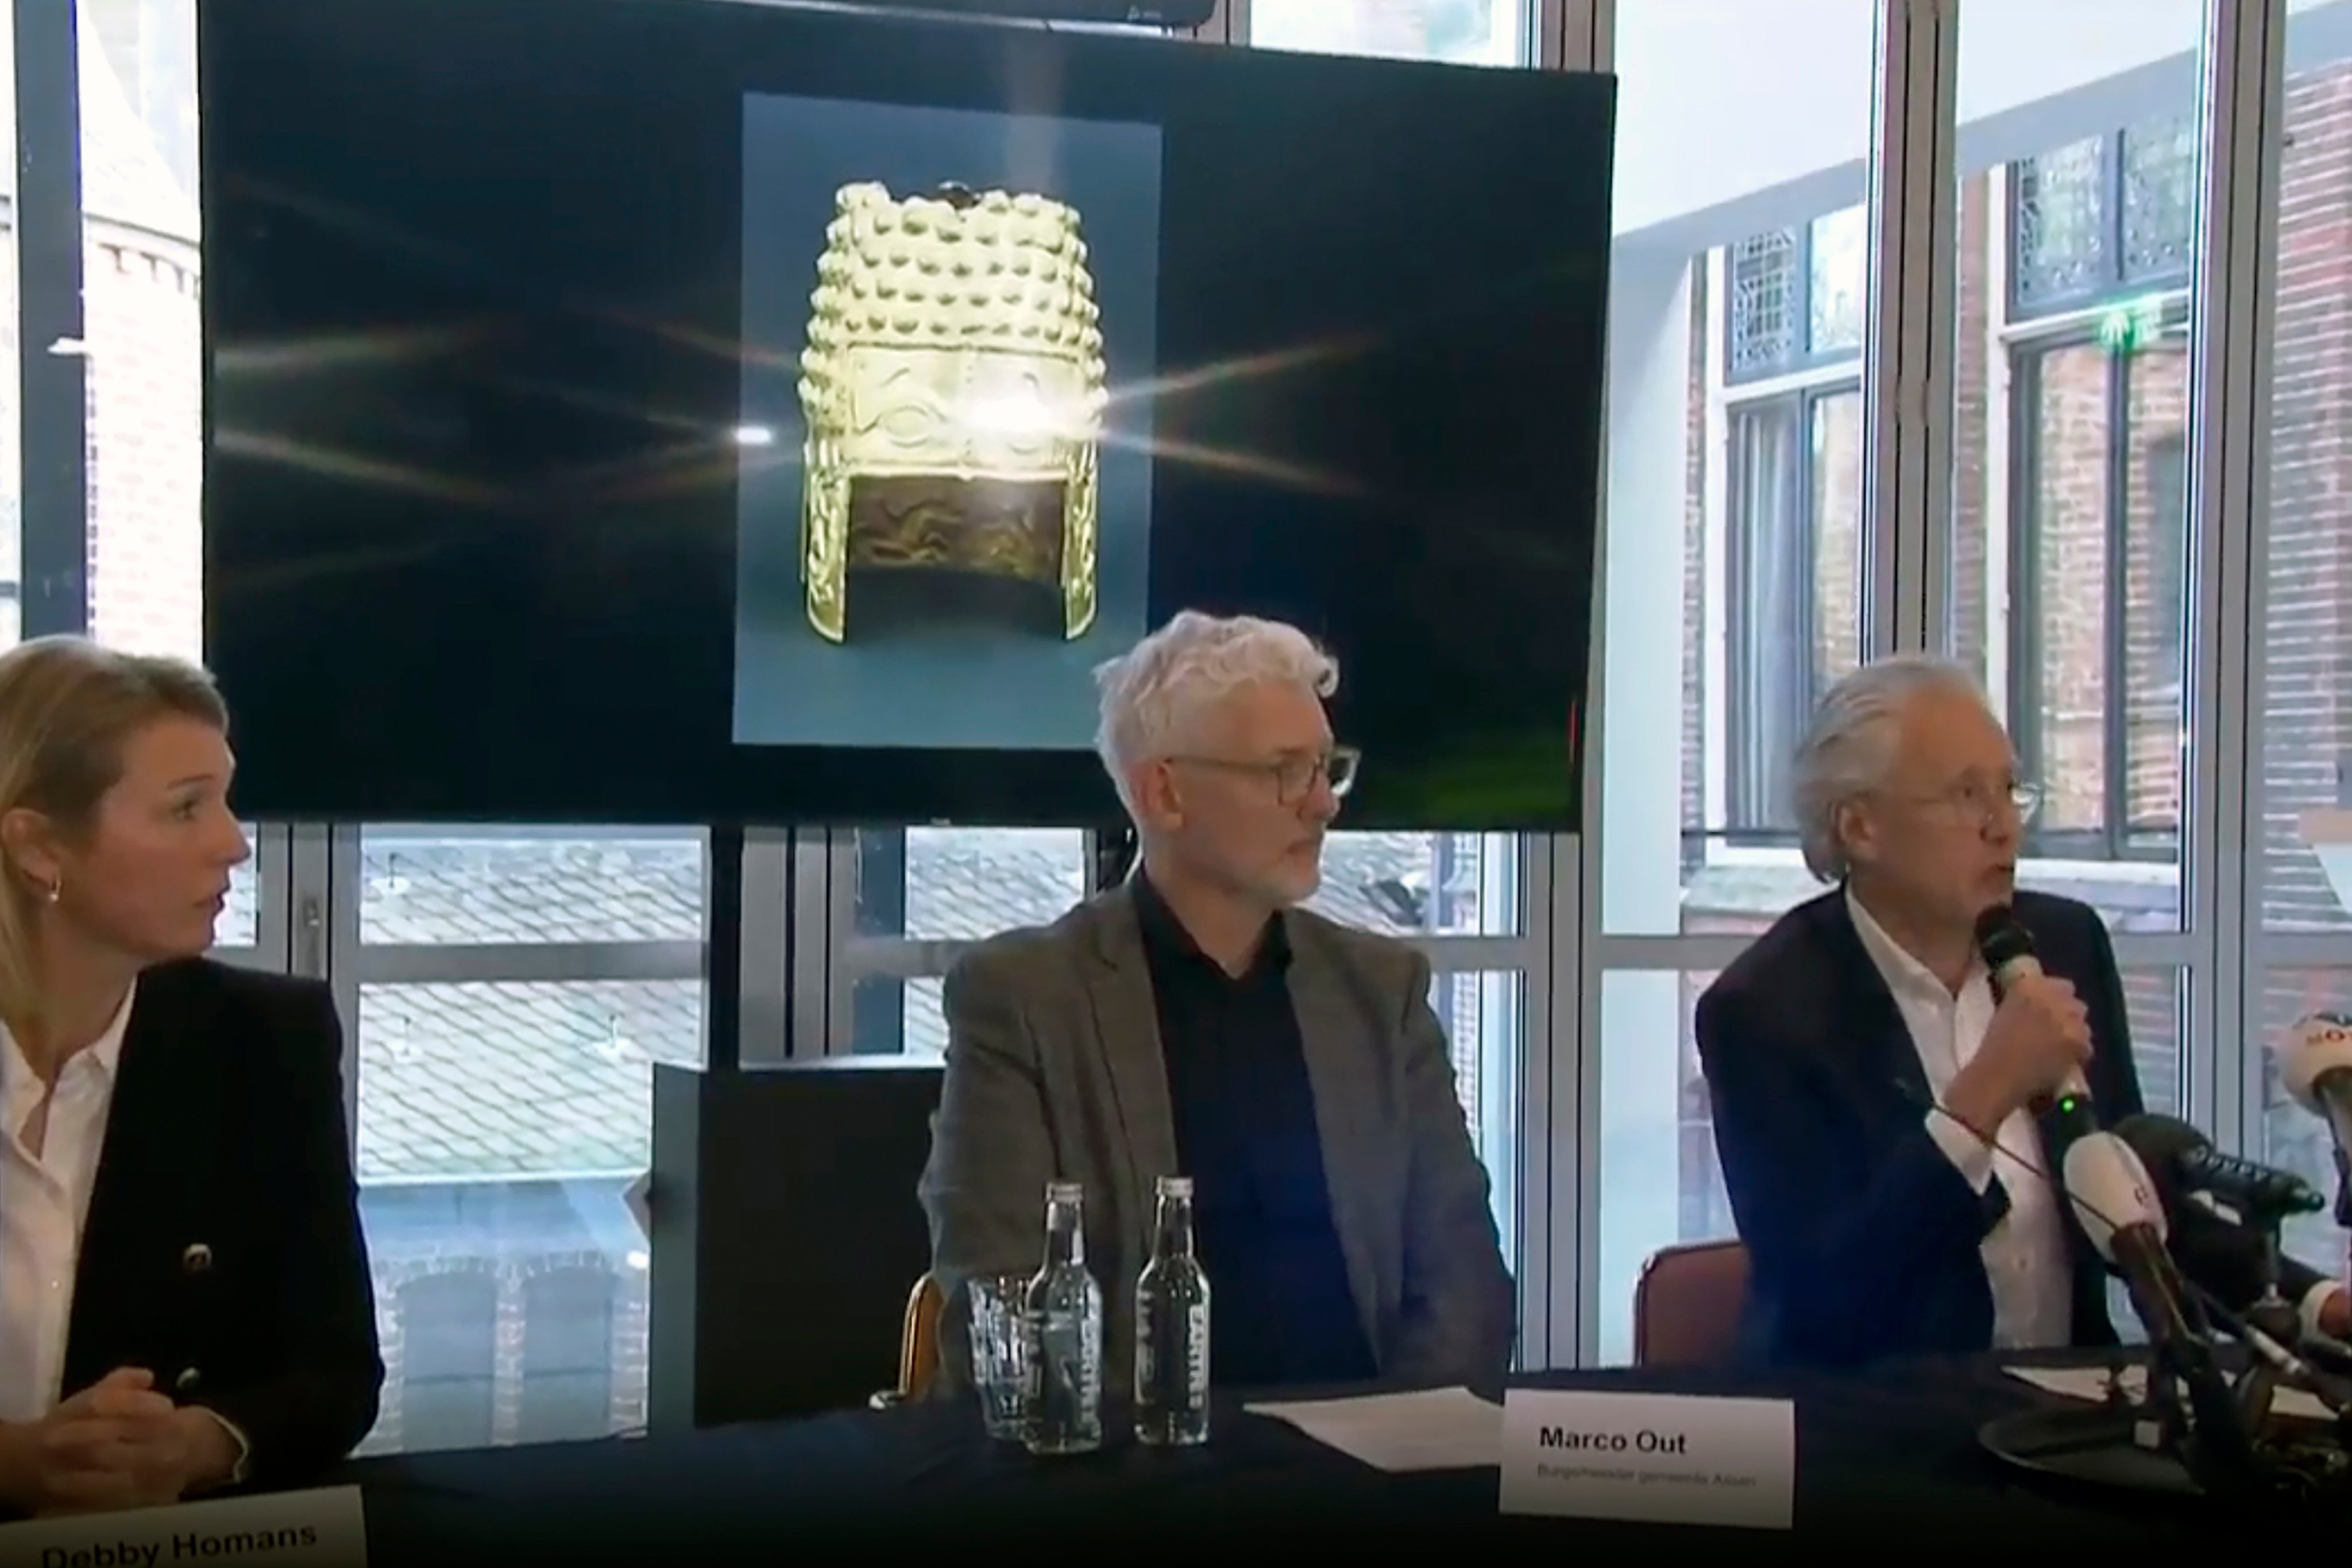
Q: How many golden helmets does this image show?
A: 1